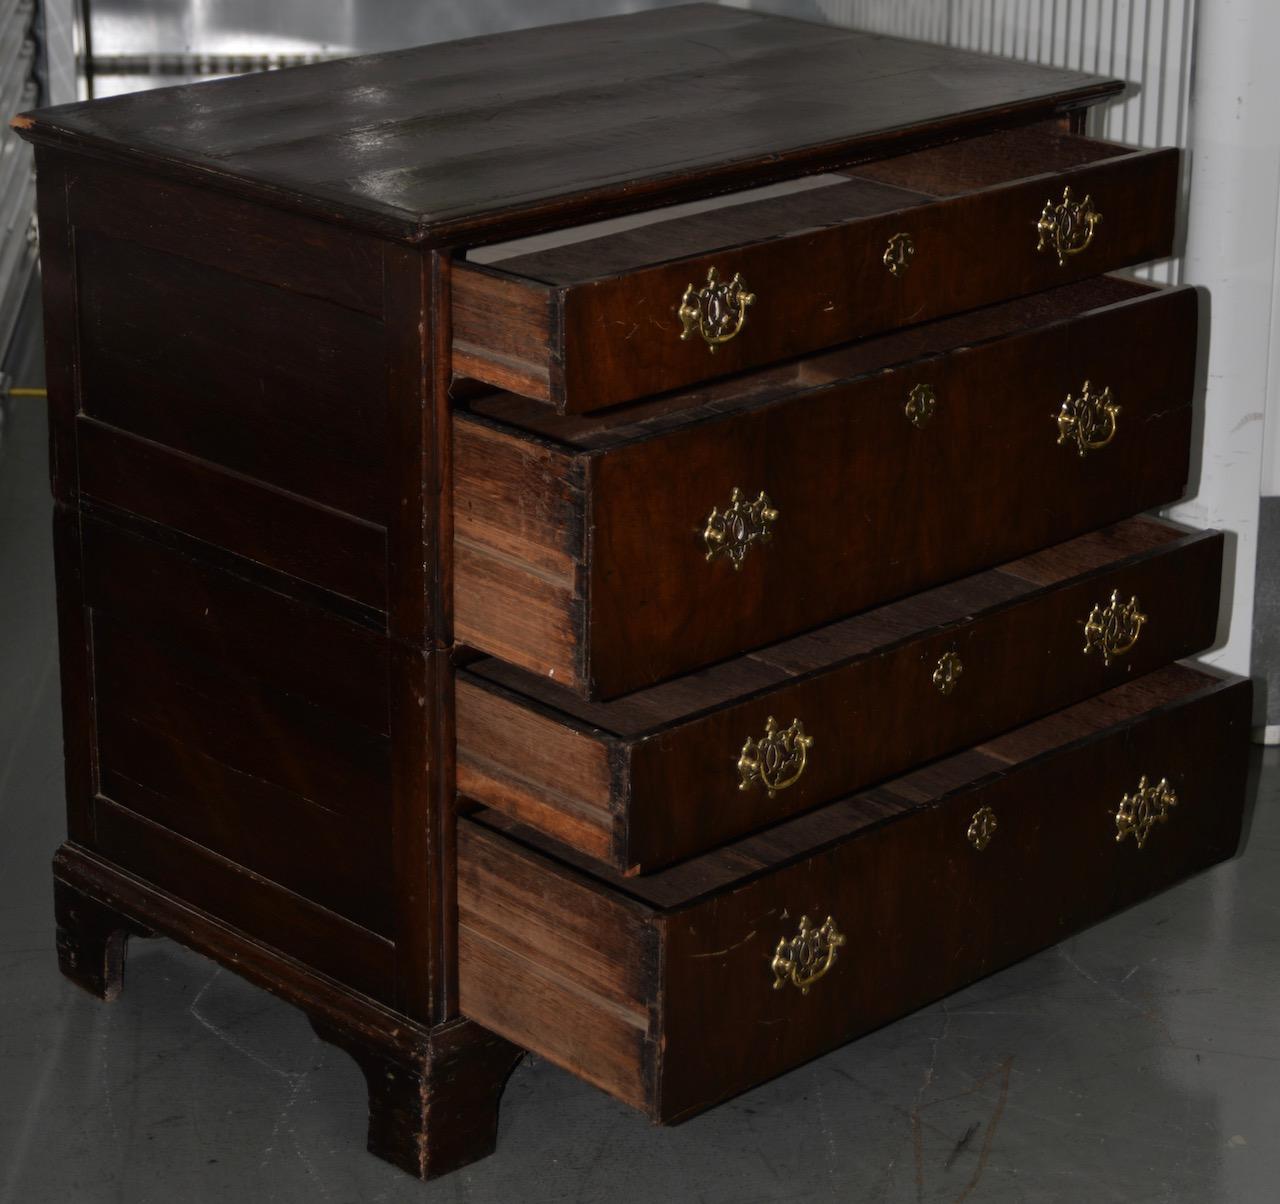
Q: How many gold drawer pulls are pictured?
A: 8